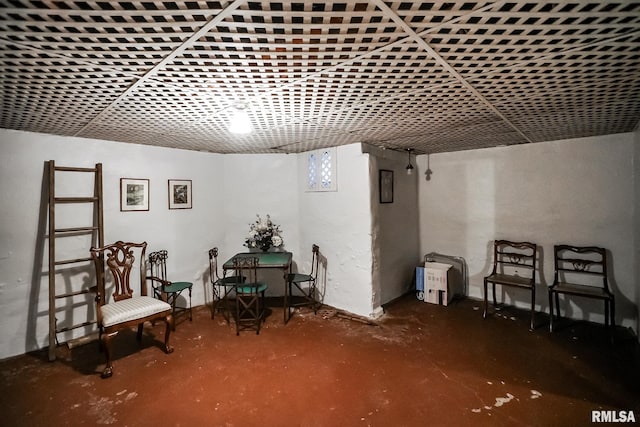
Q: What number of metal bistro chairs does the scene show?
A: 4